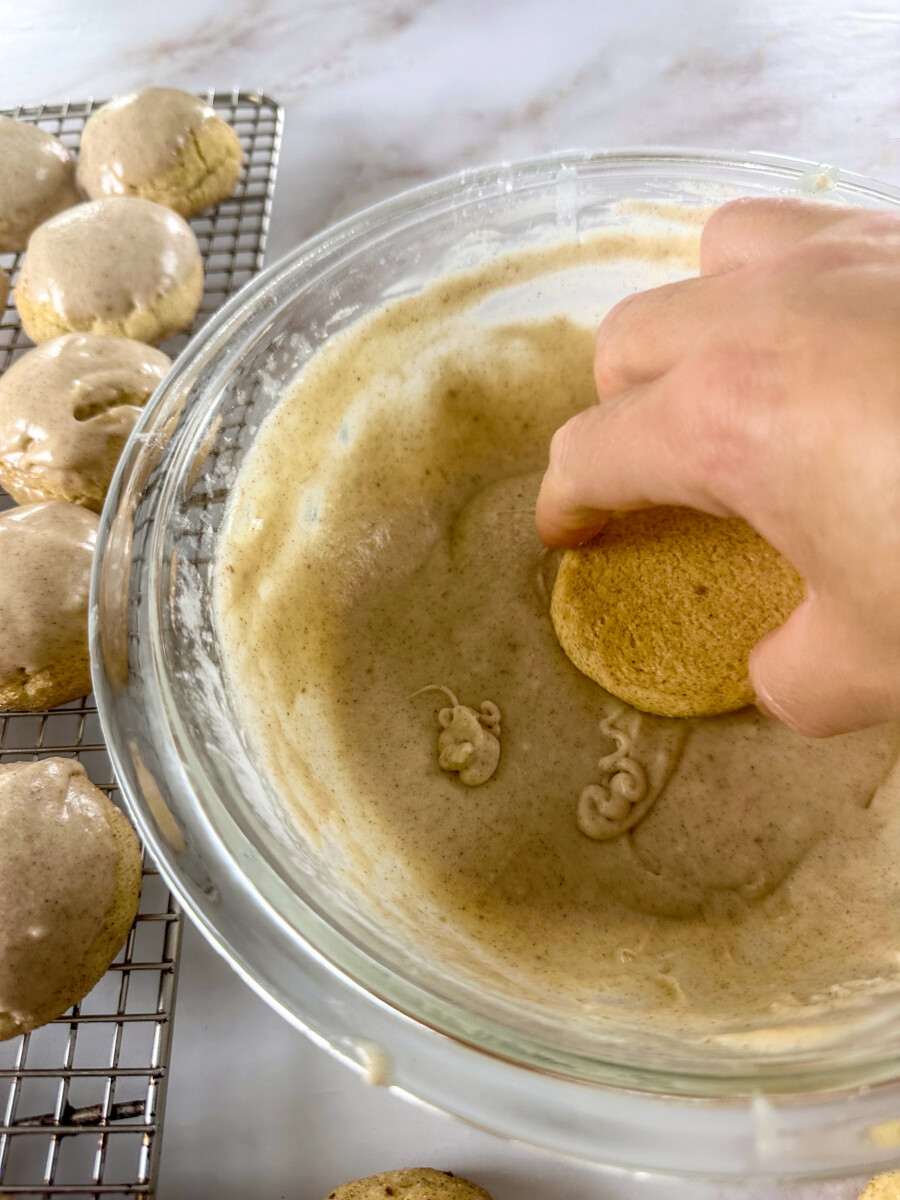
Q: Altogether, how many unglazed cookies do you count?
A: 3